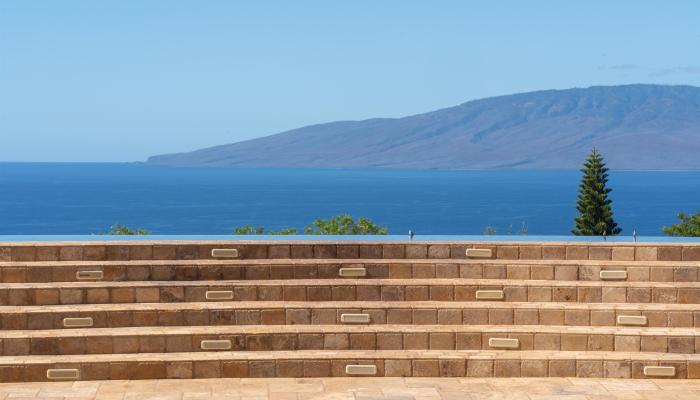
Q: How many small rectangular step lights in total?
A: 15